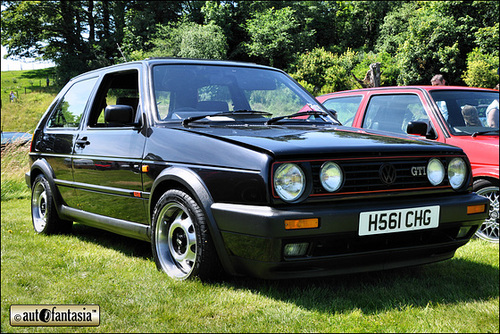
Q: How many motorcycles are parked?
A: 0